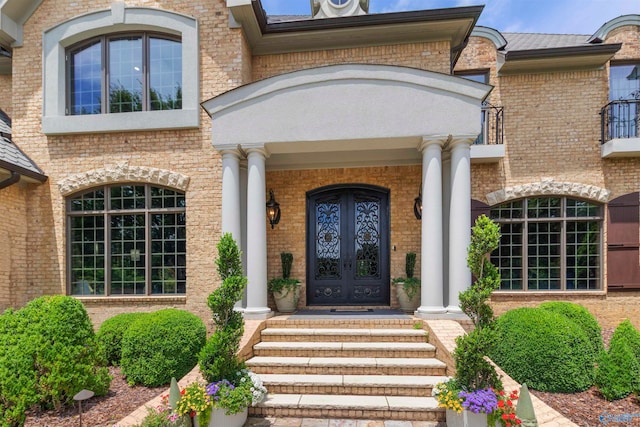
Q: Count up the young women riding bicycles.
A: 0